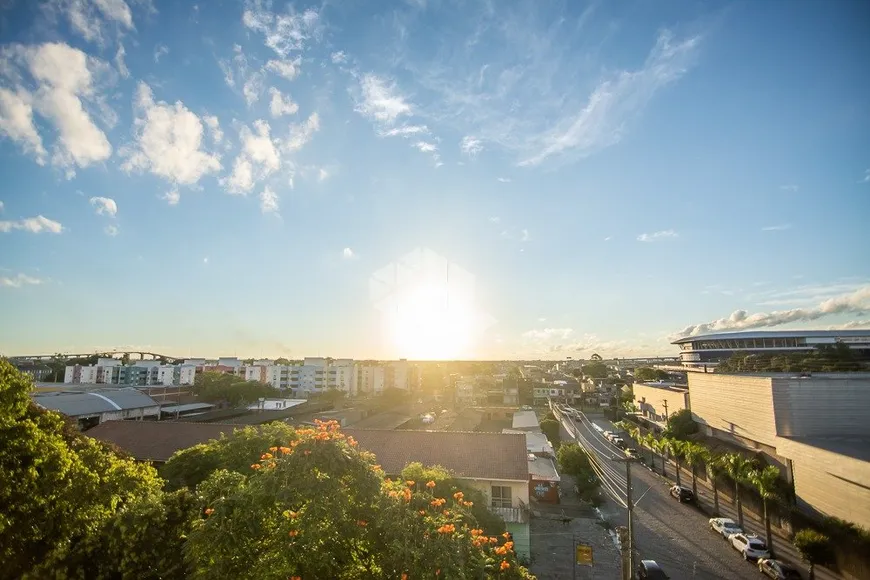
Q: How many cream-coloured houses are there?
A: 1